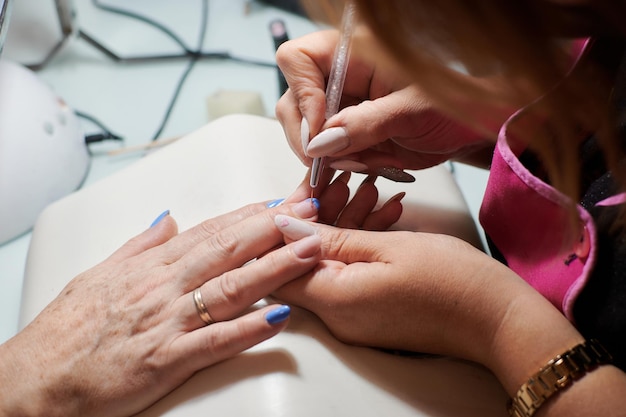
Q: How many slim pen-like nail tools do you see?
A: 1